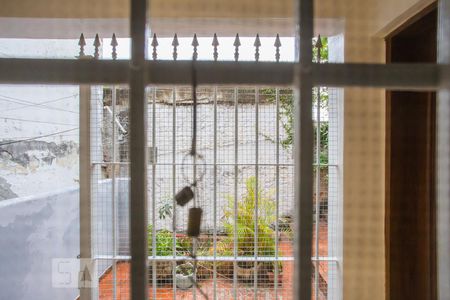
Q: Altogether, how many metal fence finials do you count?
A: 11